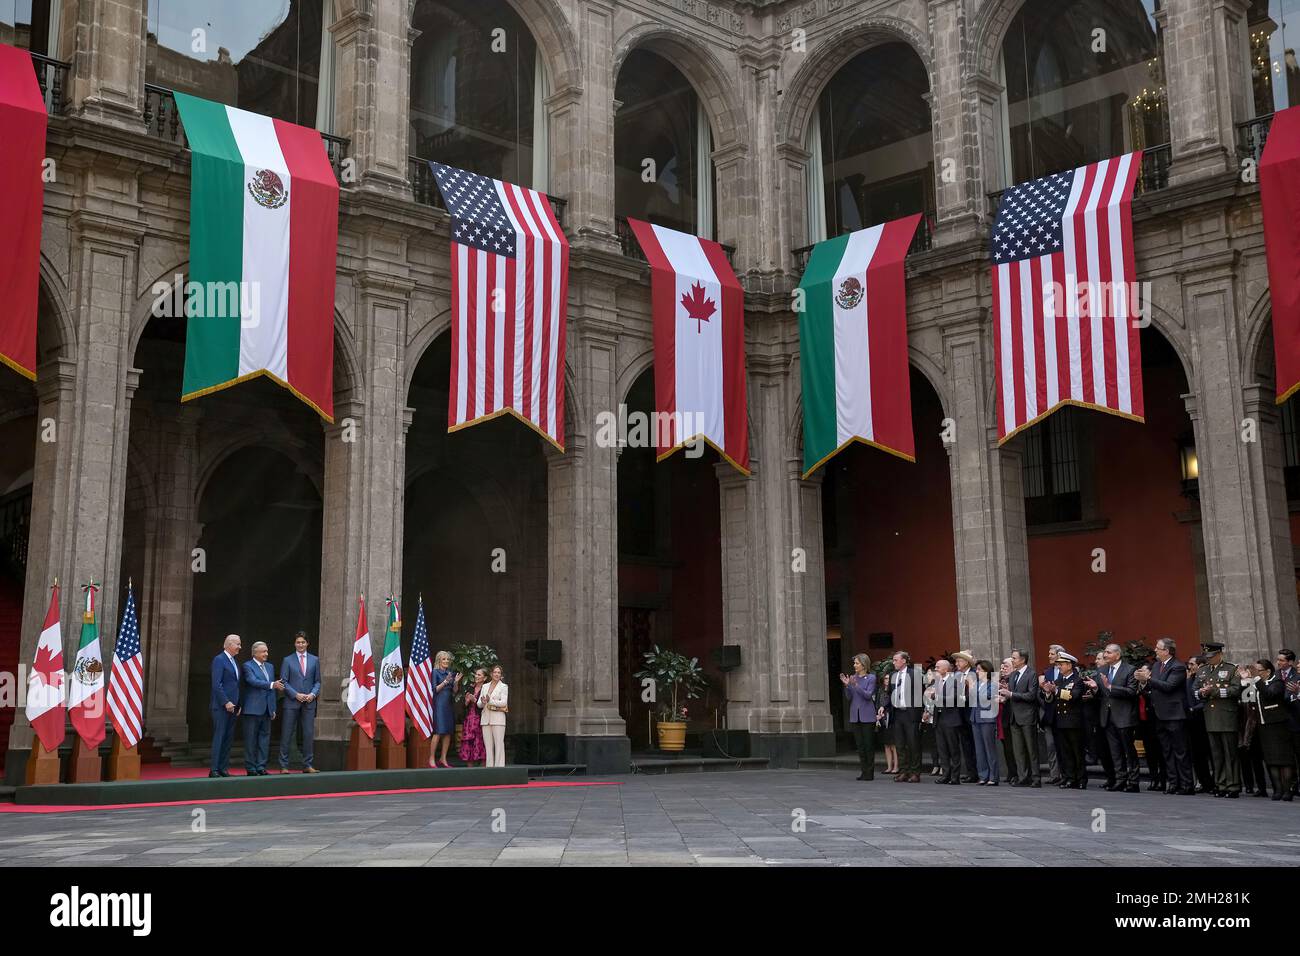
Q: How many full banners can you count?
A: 5